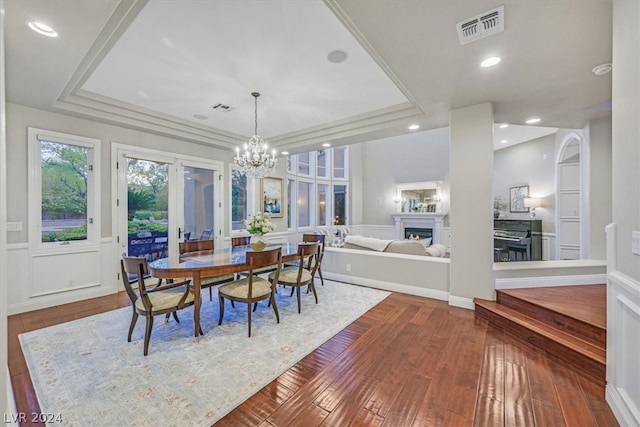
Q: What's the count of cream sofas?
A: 1